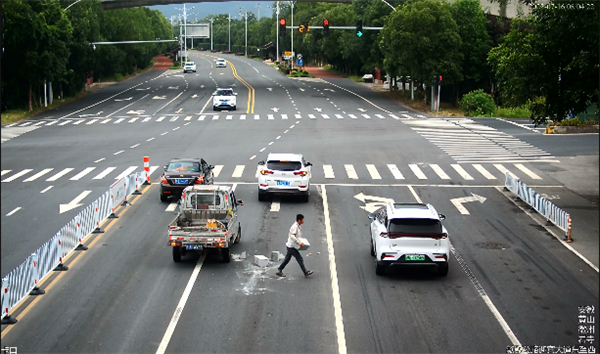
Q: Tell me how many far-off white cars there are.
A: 3